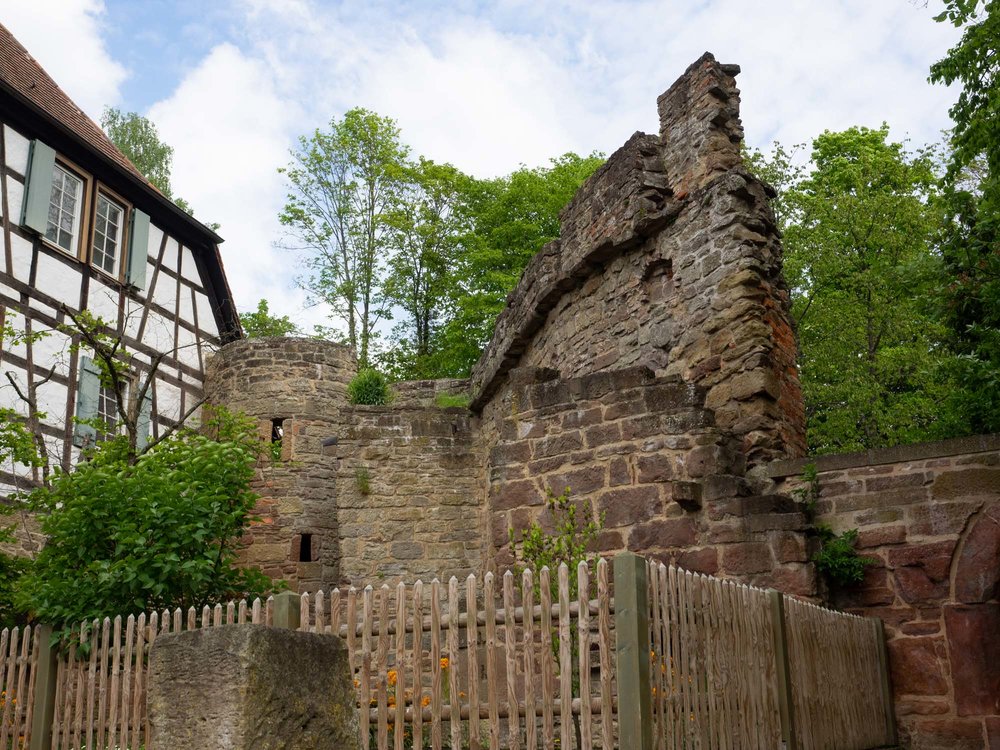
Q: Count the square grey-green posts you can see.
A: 5